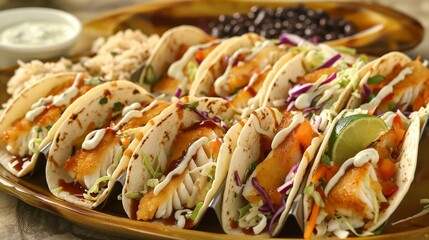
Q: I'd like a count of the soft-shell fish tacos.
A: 9